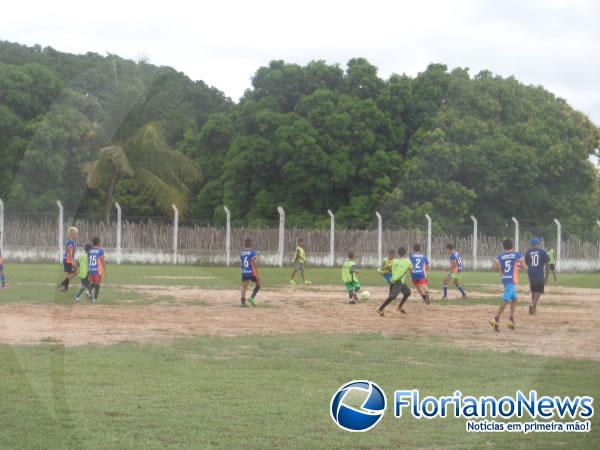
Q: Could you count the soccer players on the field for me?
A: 14